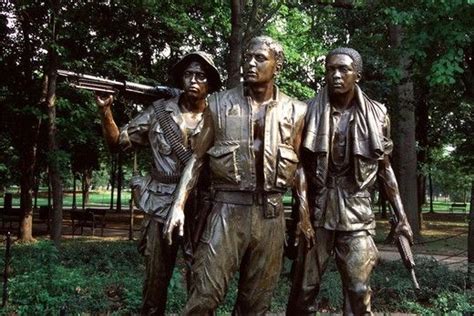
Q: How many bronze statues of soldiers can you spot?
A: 3